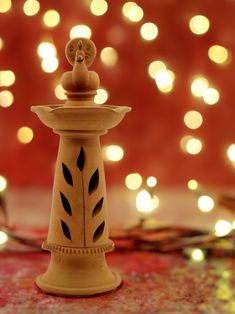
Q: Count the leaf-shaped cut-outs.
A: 7